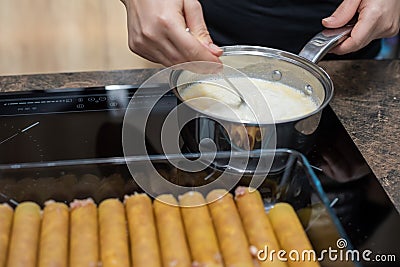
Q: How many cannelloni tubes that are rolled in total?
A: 11